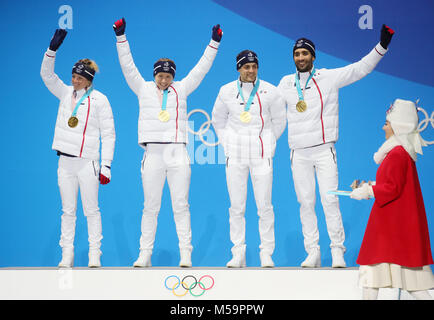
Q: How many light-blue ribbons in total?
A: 4